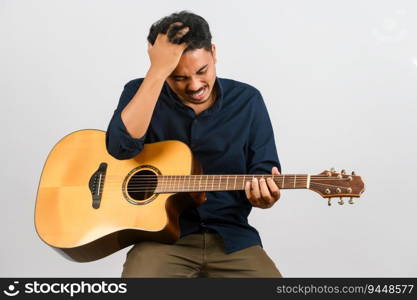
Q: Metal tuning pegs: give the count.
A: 6